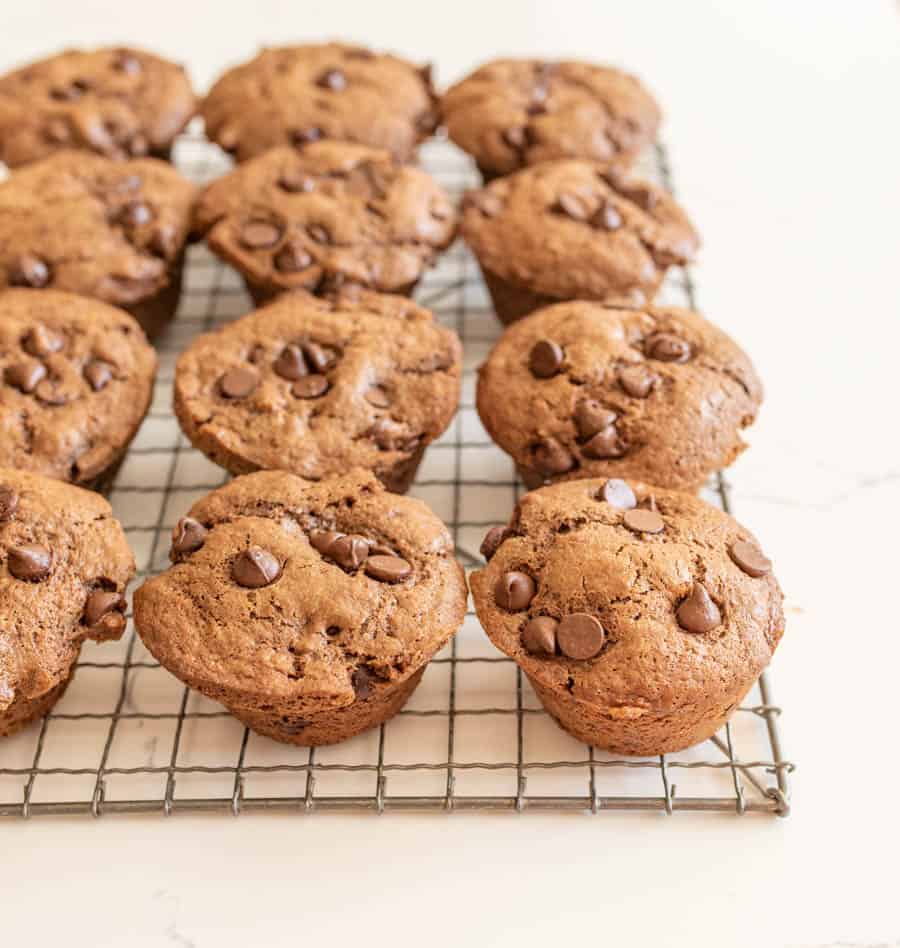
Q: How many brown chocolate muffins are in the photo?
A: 12